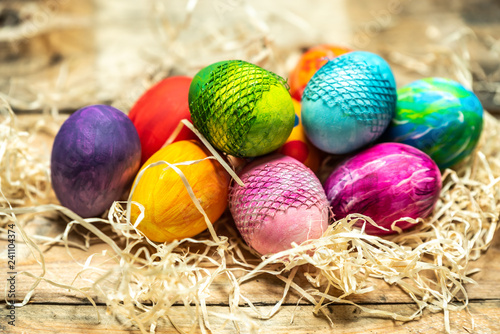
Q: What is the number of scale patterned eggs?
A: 3